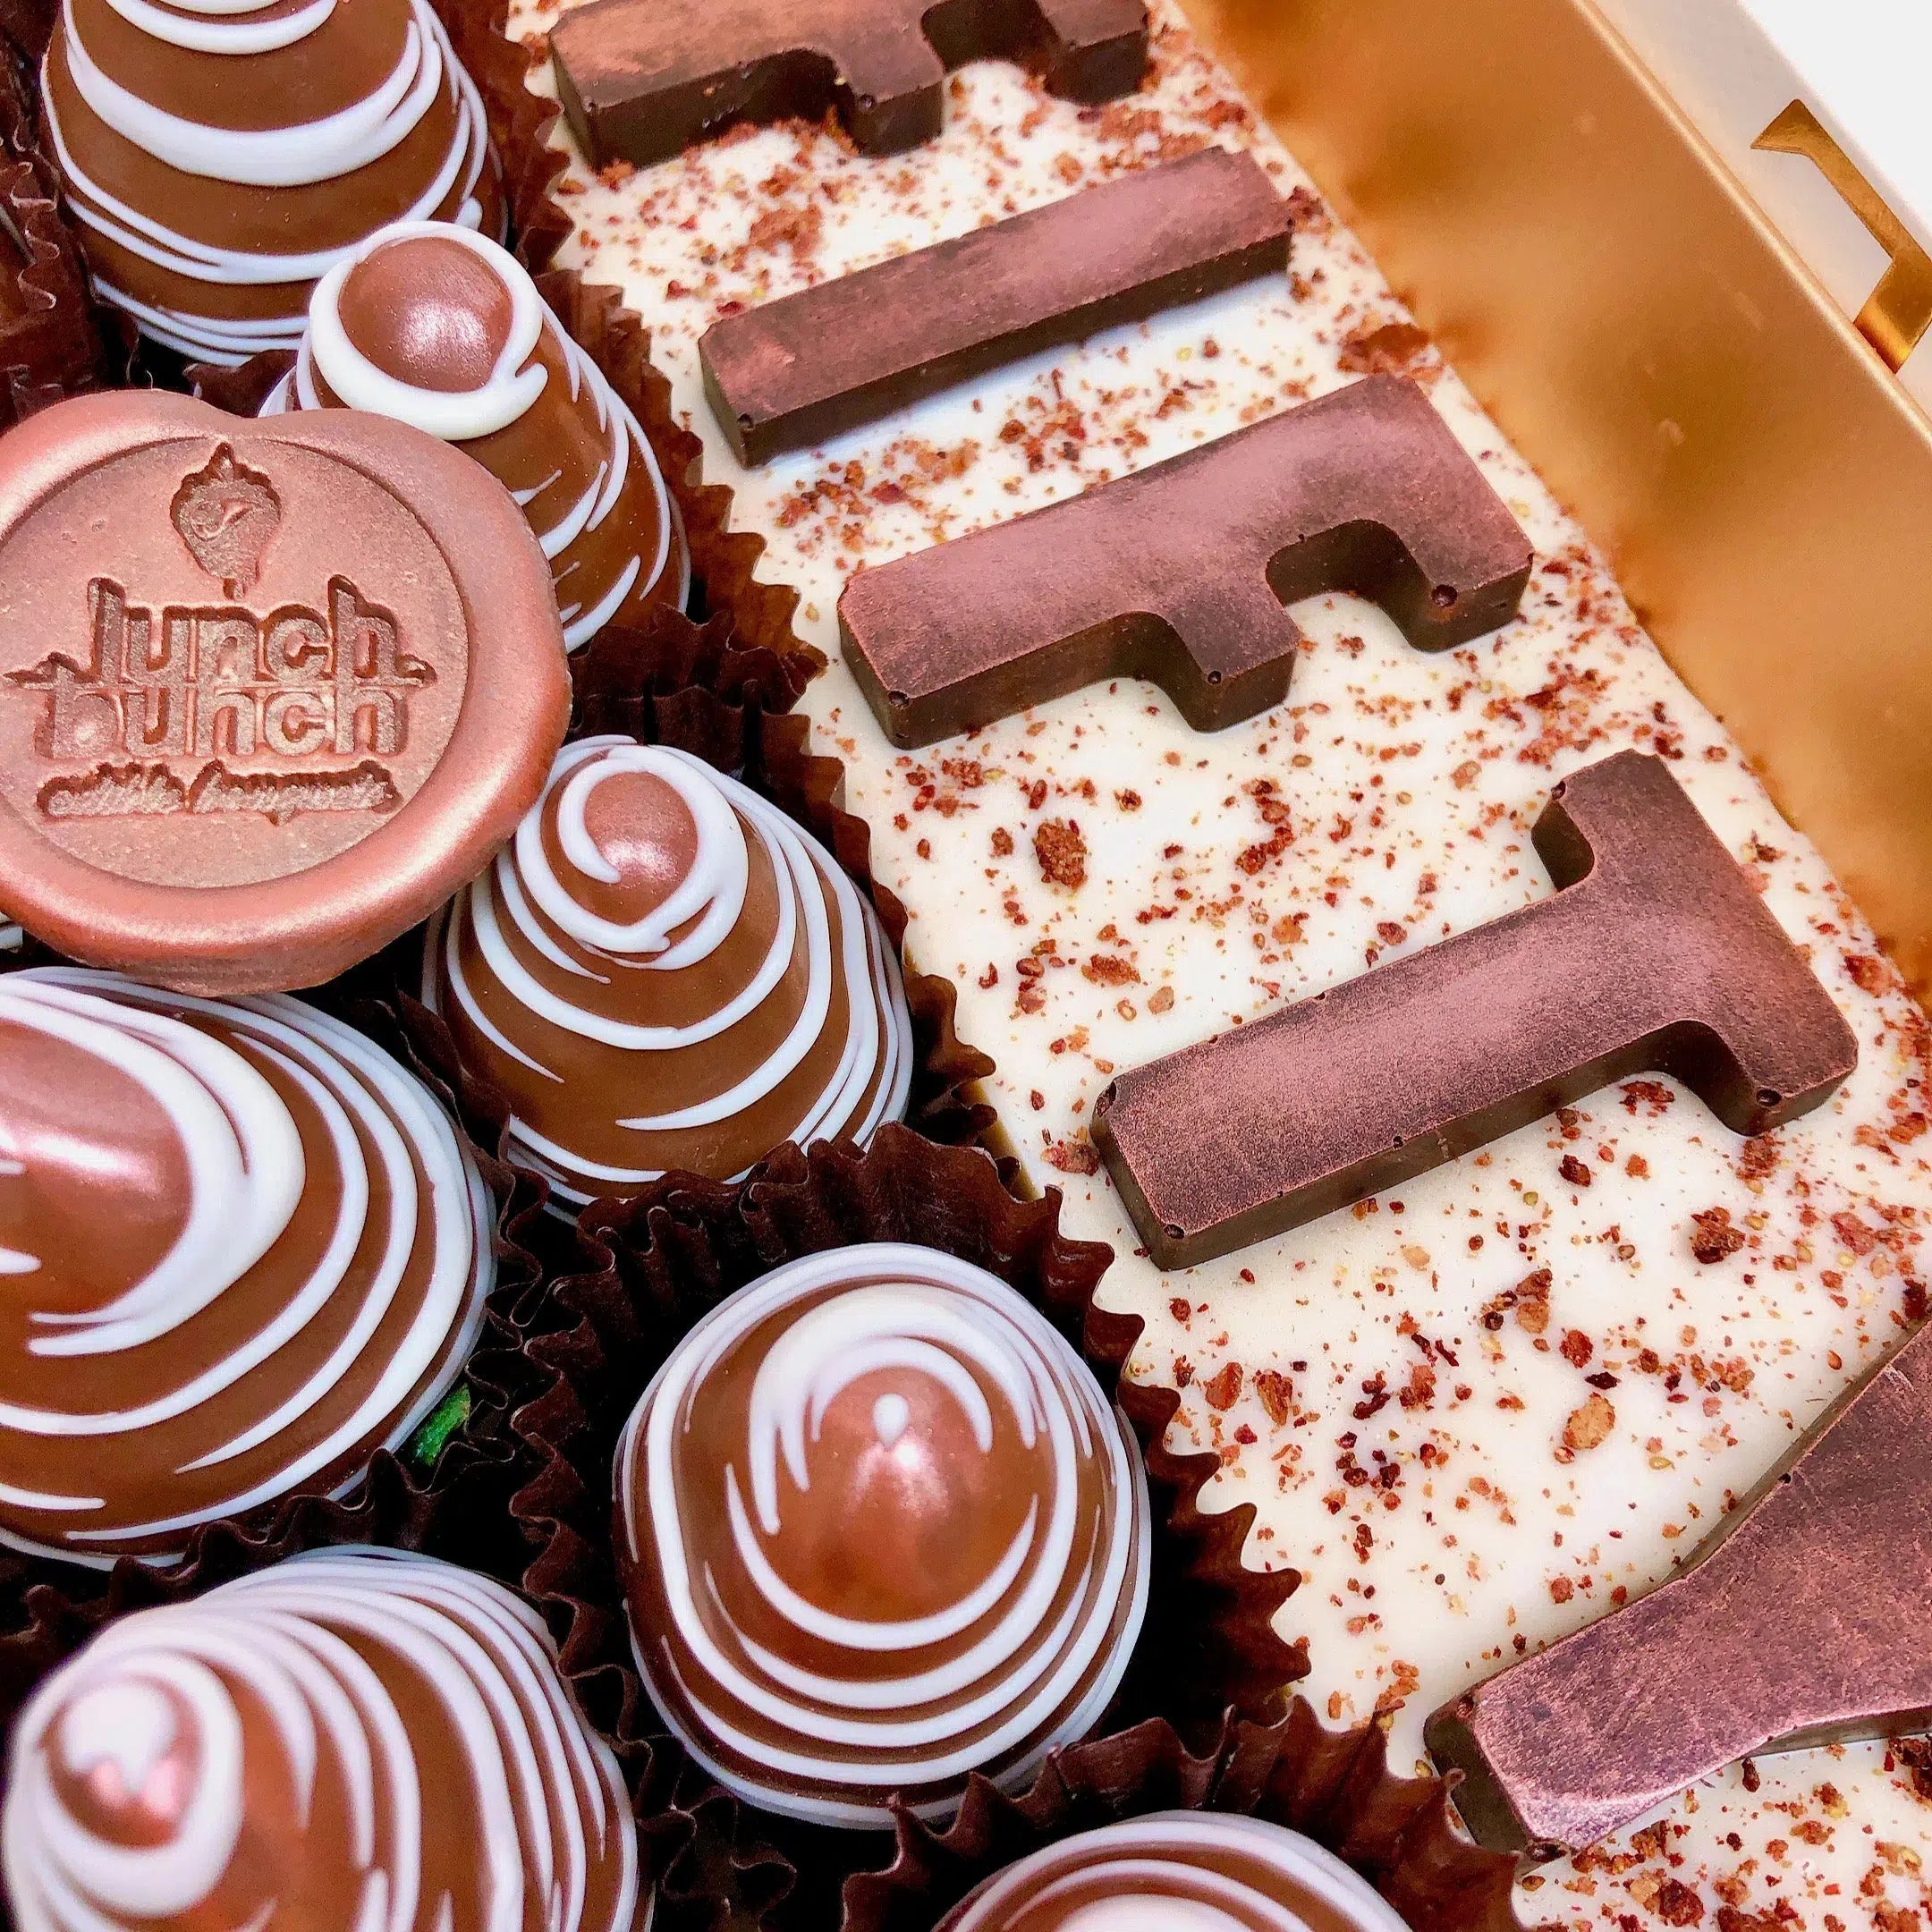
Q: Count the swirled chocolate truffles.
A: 7